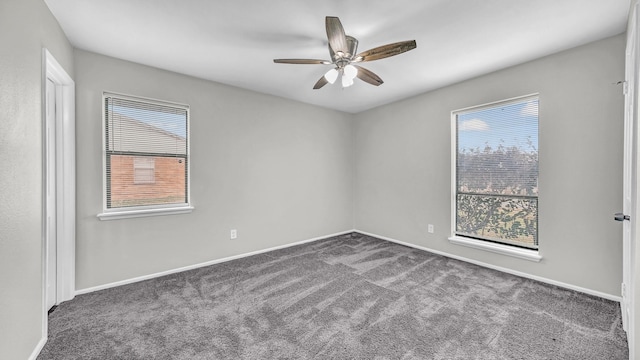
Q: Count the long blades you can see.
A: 5